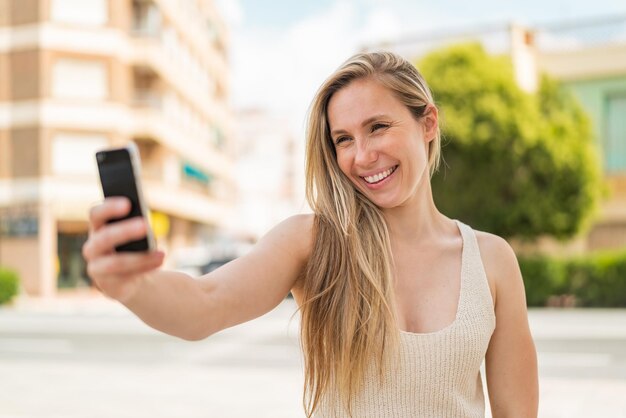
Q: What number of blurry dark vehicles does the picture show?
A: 1